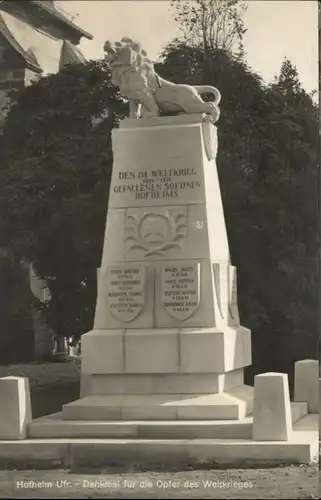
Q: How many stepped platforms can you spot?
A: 3